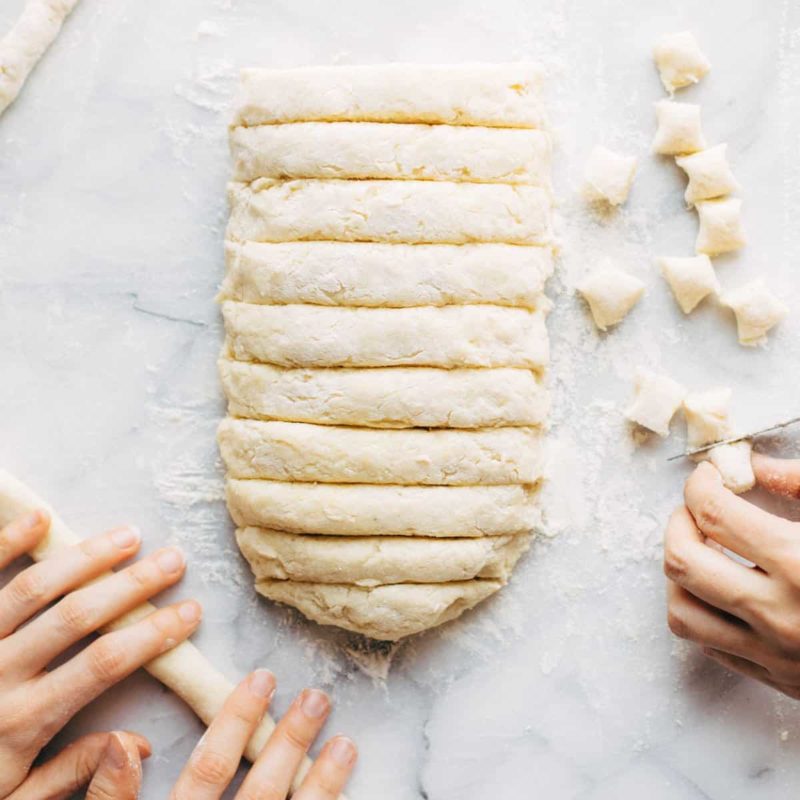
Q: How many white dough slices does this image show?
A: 10